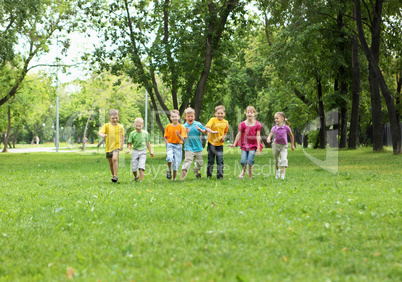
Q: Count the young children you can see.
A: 7